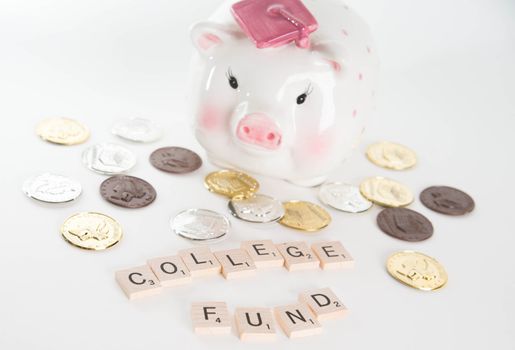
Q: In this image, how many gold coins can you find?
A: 7